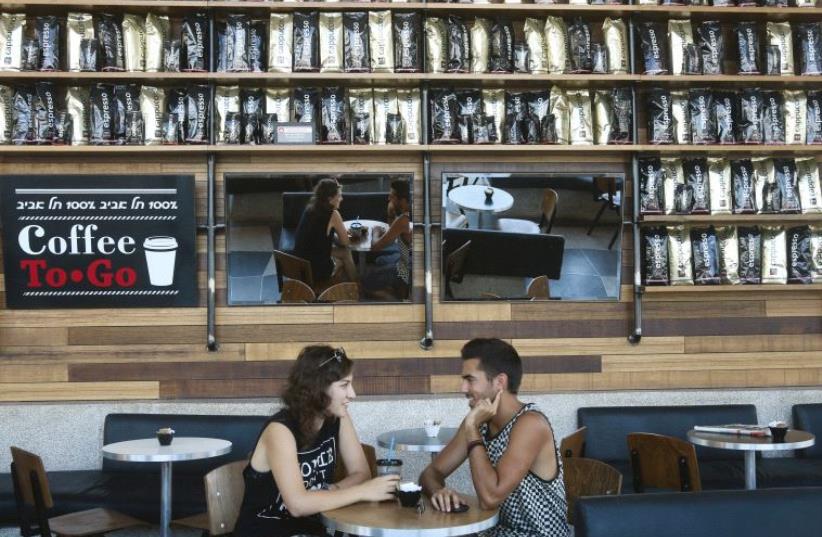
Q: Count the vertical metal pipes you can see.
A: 3